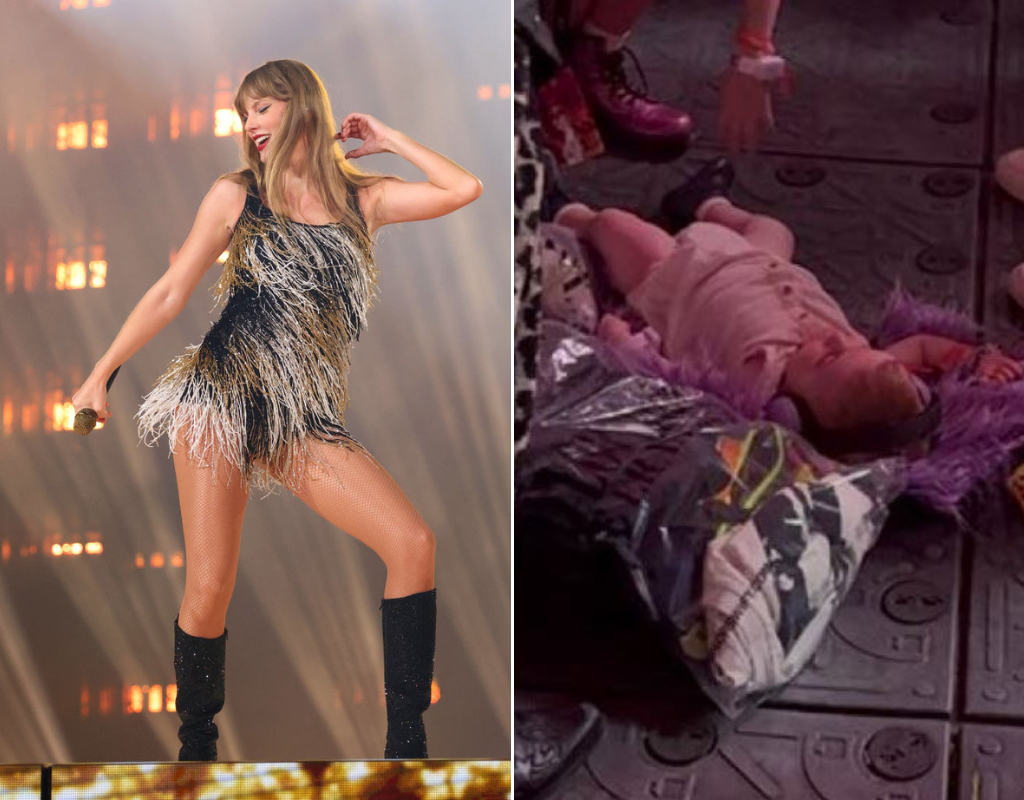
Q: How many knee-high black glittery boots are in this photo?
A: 2